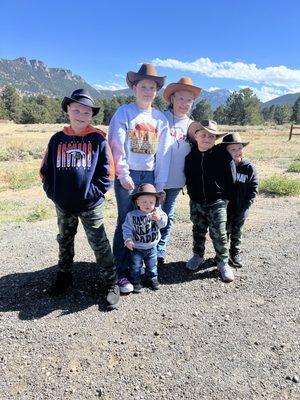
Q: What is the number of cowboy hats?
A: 6